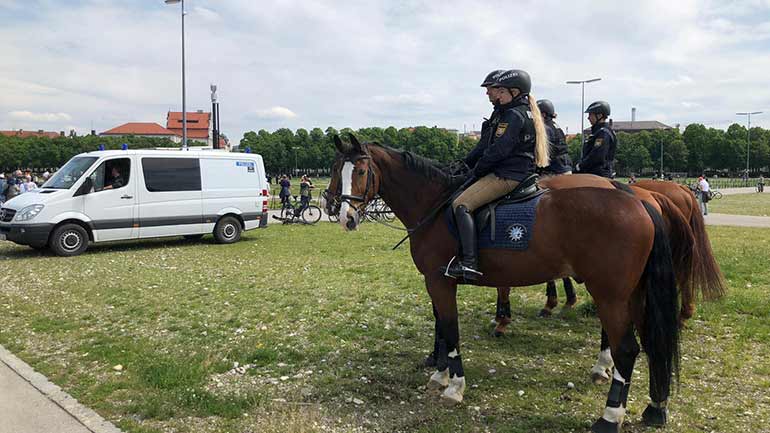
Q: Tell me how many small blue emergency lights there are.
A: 3